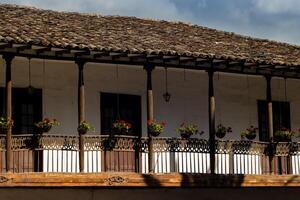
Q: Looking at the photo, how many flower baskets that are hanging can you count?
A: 9